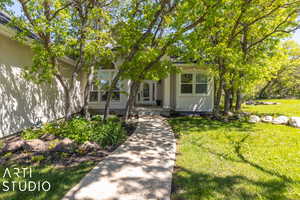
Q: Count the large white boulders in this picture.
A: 4